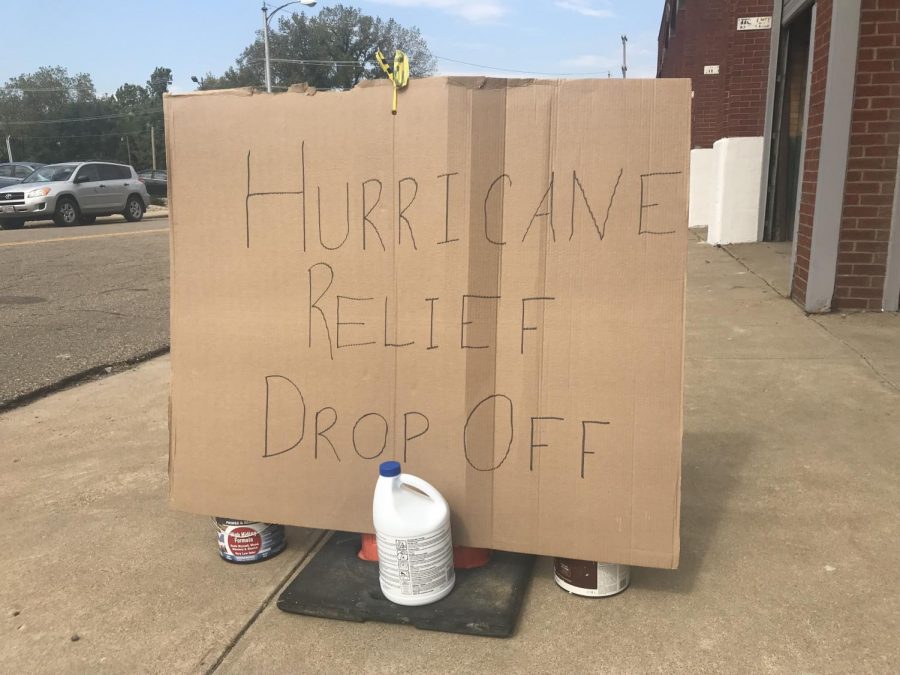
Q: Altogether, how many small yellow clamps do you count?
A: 1